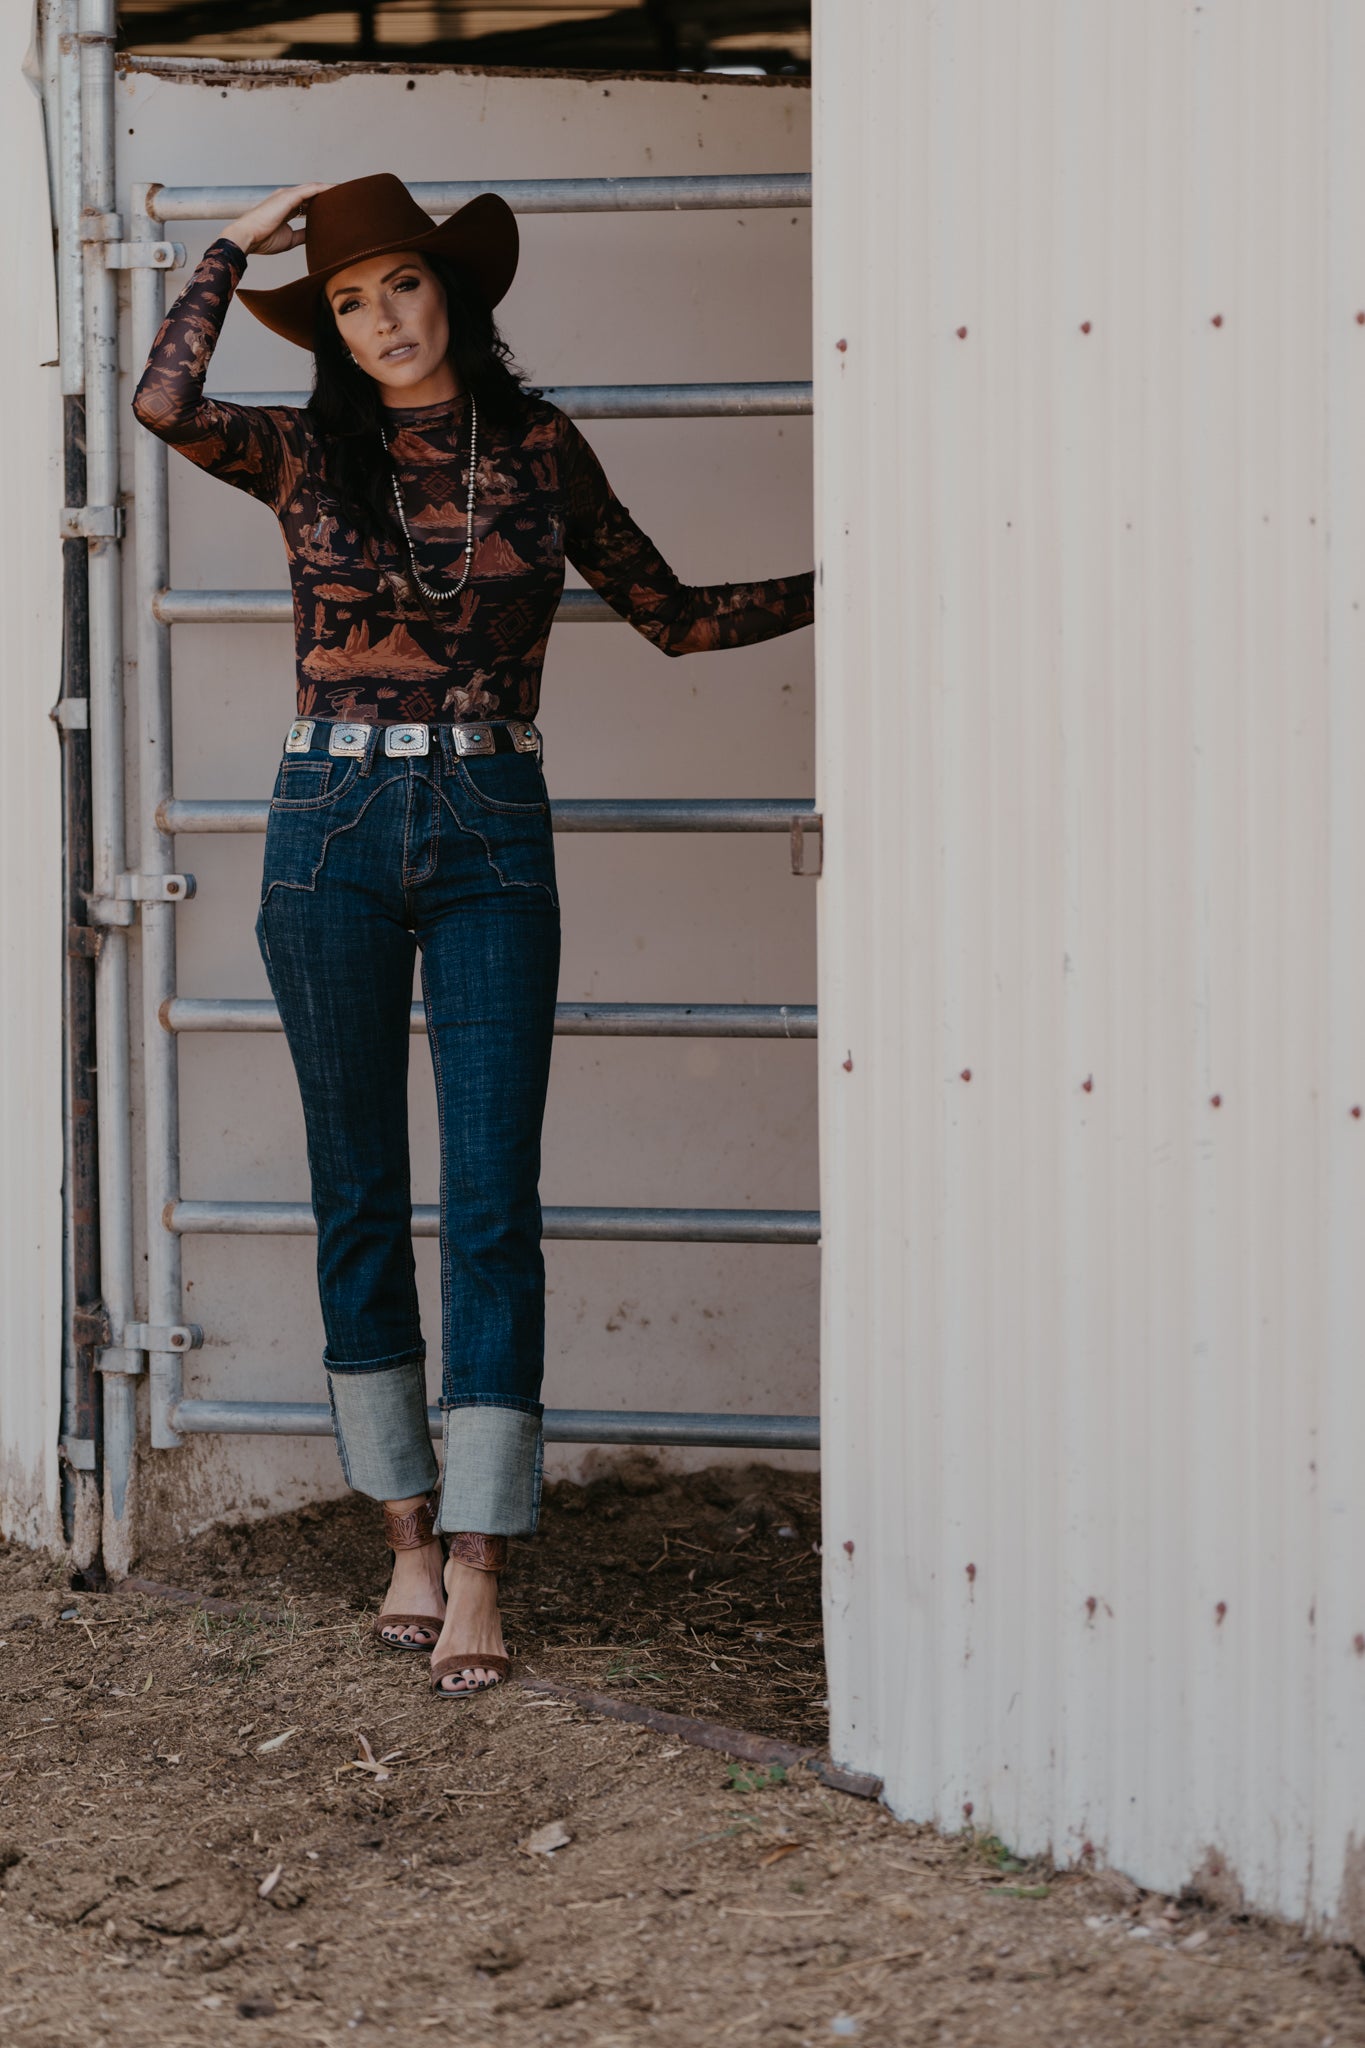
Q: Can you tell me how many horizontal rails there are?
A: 7